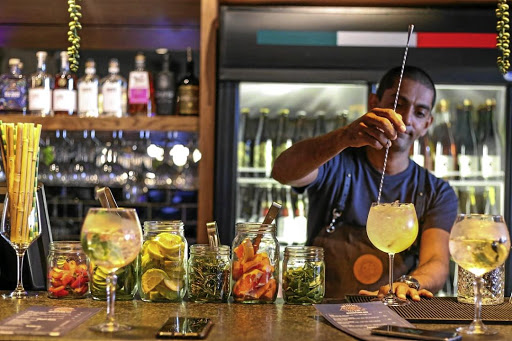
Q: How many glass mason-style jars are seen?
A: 6